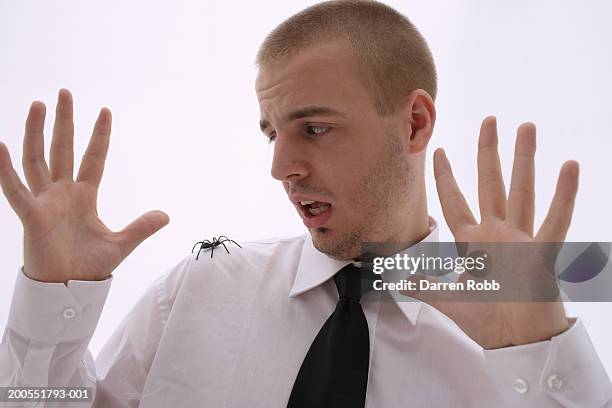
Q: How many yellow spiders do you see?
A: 0